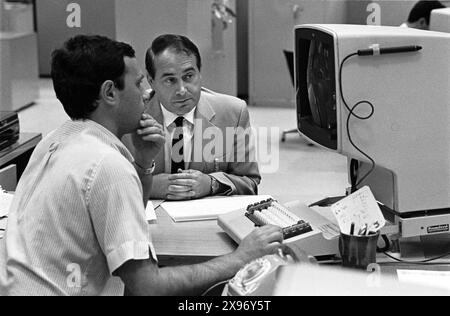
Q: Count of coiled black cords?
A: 1